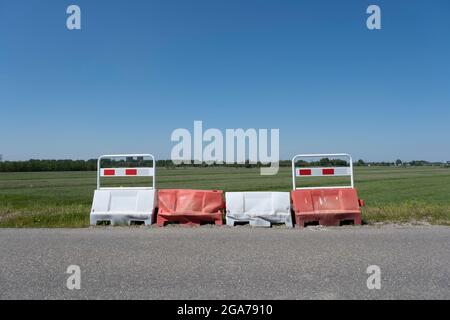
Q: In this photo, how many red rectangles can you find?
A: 4